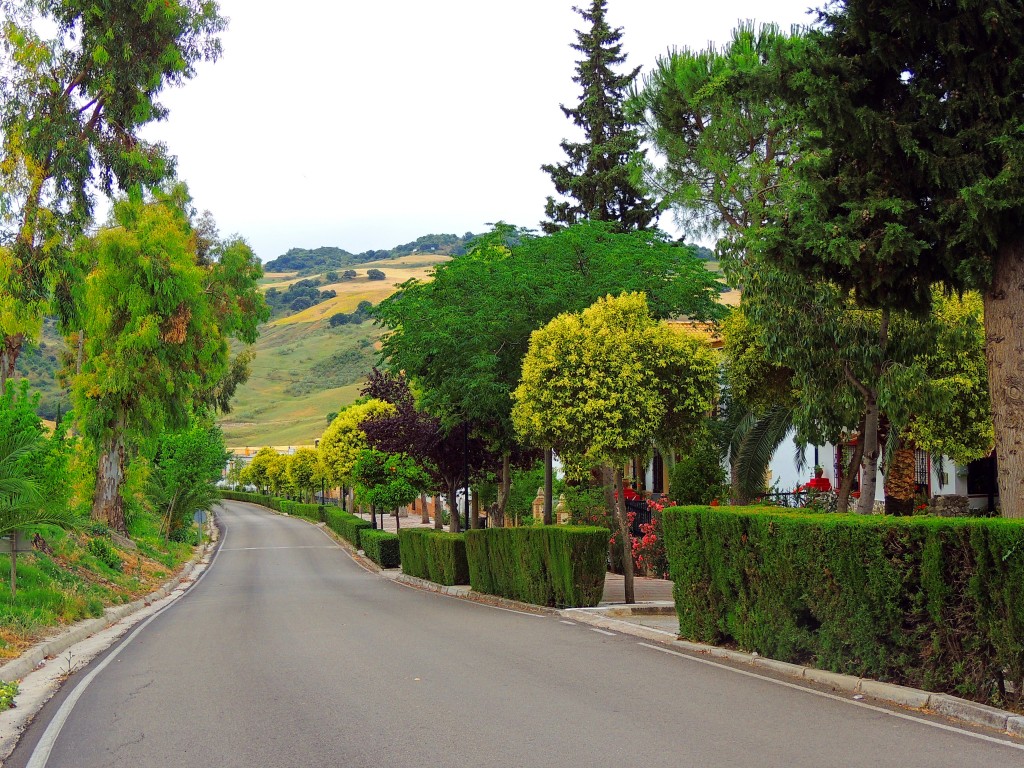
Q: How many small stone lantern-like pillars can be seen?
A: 2